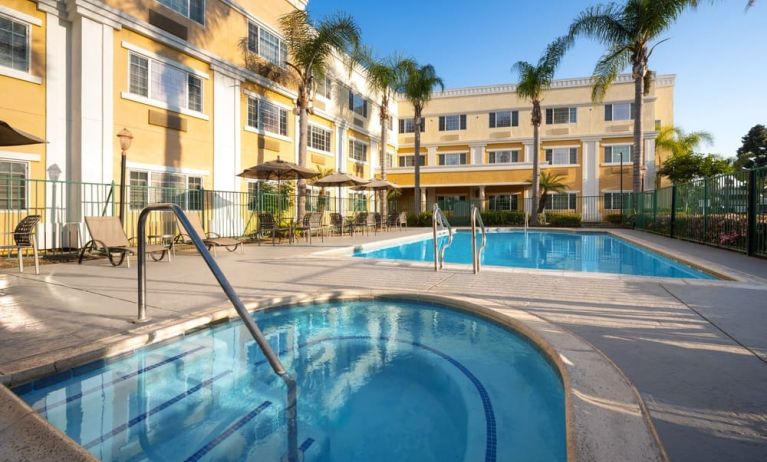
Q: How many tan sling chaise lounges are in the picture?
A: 2